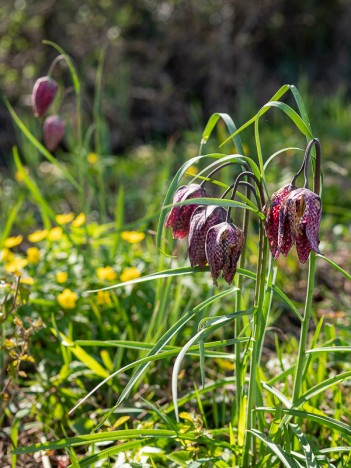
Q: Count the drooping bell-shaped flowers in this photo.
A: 7